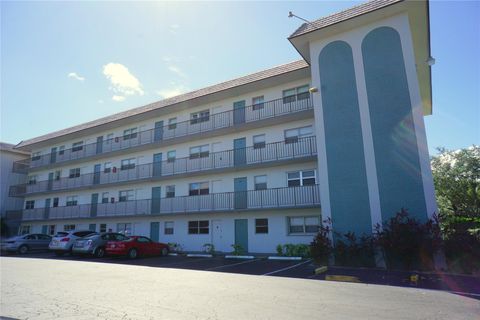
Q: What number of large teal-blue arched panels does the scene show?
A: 2